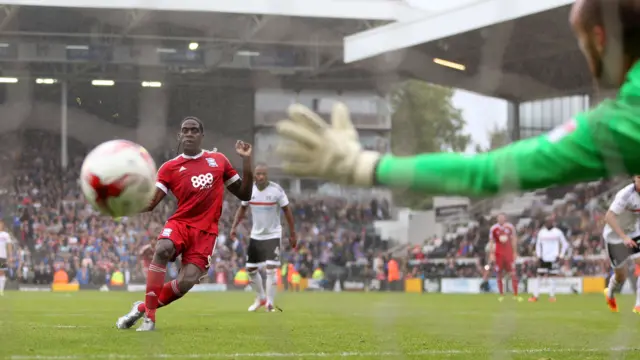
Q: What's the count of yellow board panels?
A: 3